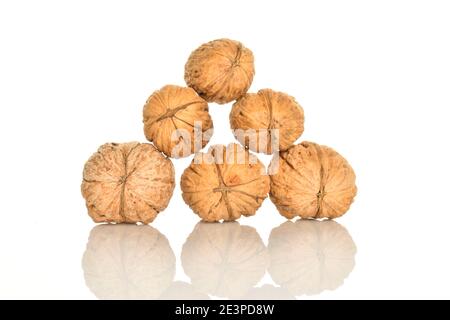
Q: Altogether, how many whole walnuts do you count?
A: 6